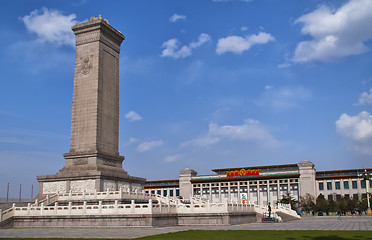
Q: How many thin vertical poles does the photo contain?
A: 3